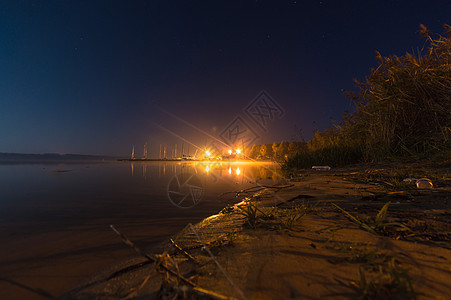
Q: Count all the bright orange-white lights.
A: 3